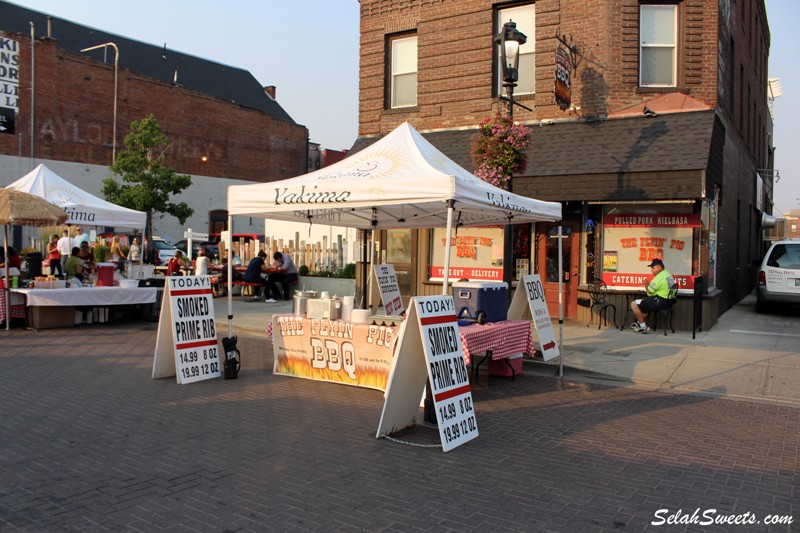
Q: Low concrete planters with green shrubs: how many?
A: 1